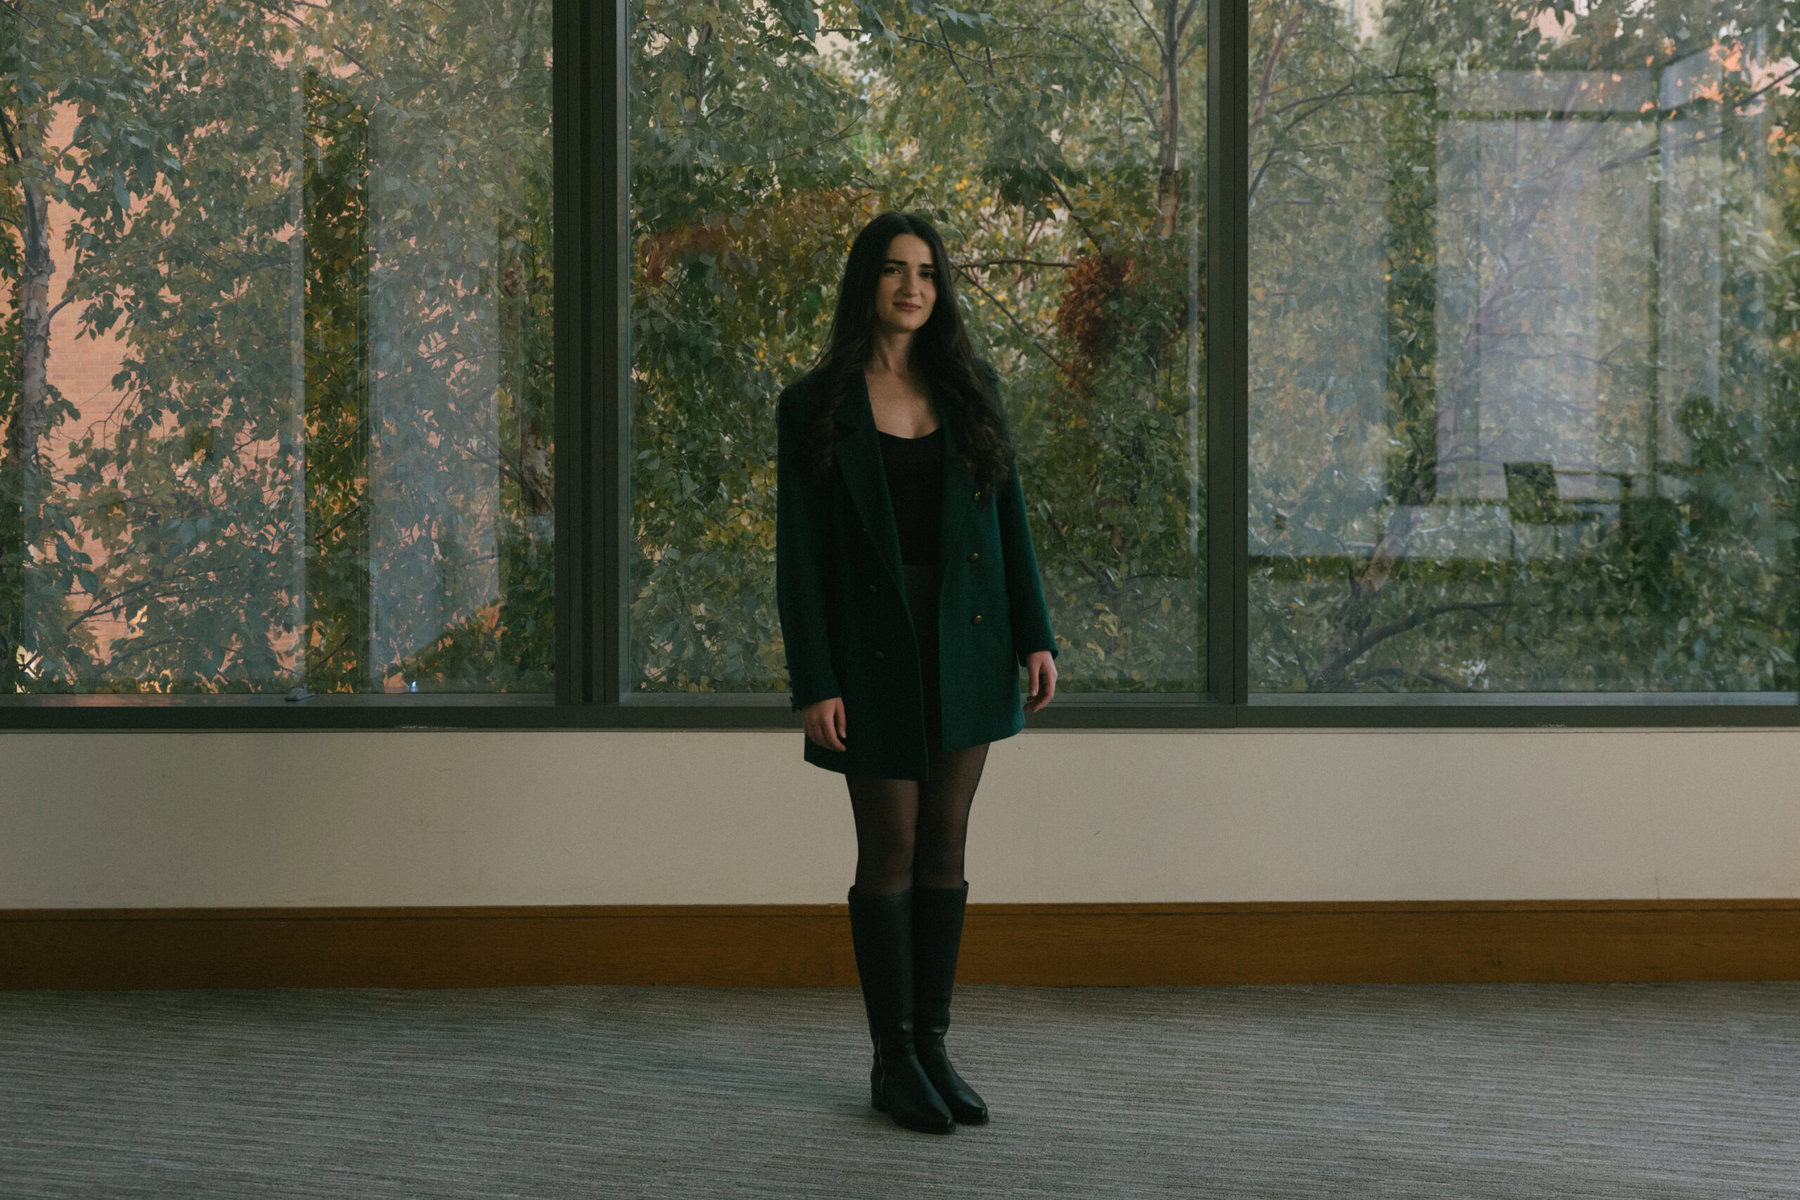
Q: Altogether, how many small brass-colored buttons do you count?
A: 5